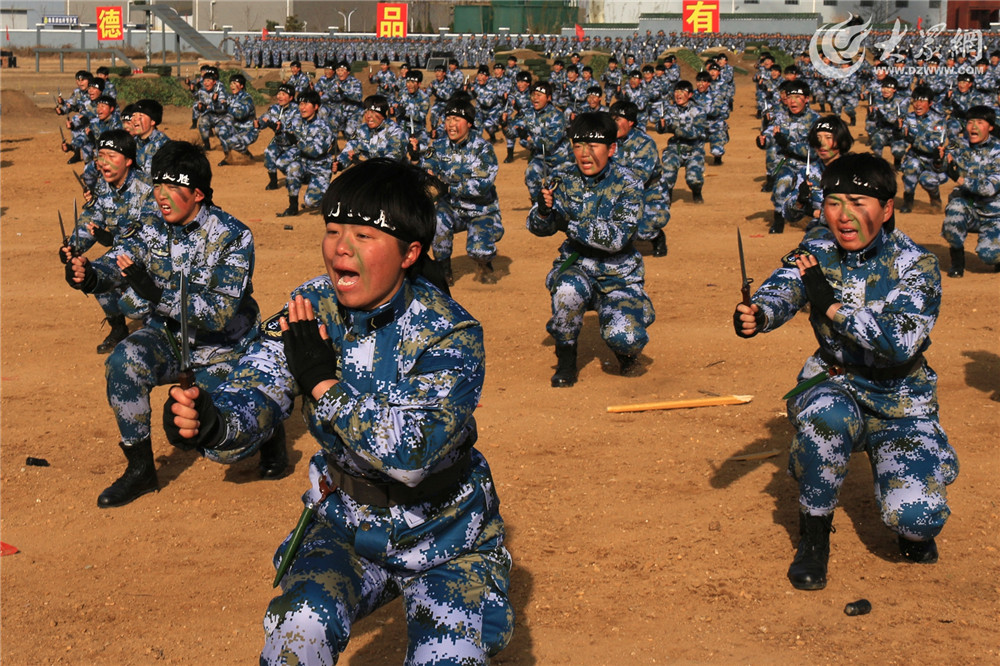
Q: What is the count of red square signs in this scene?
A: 3